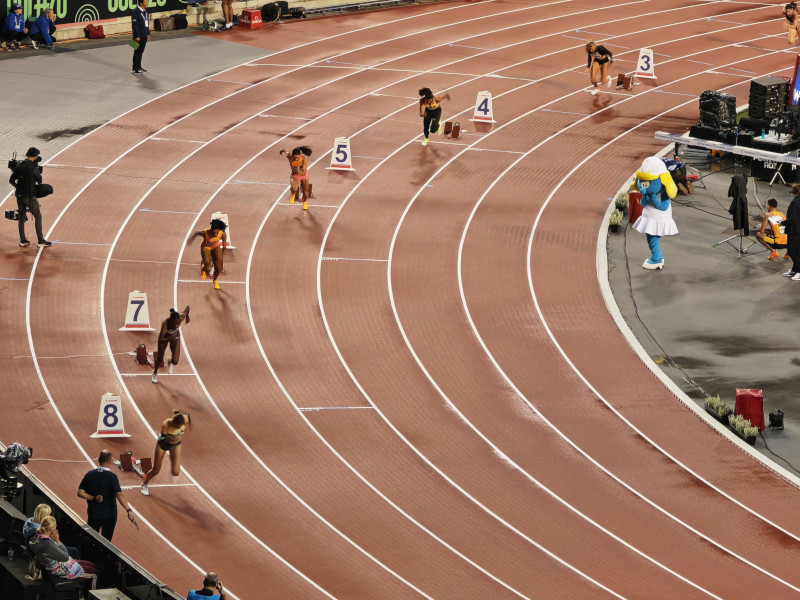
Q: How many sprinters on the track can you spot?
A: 7